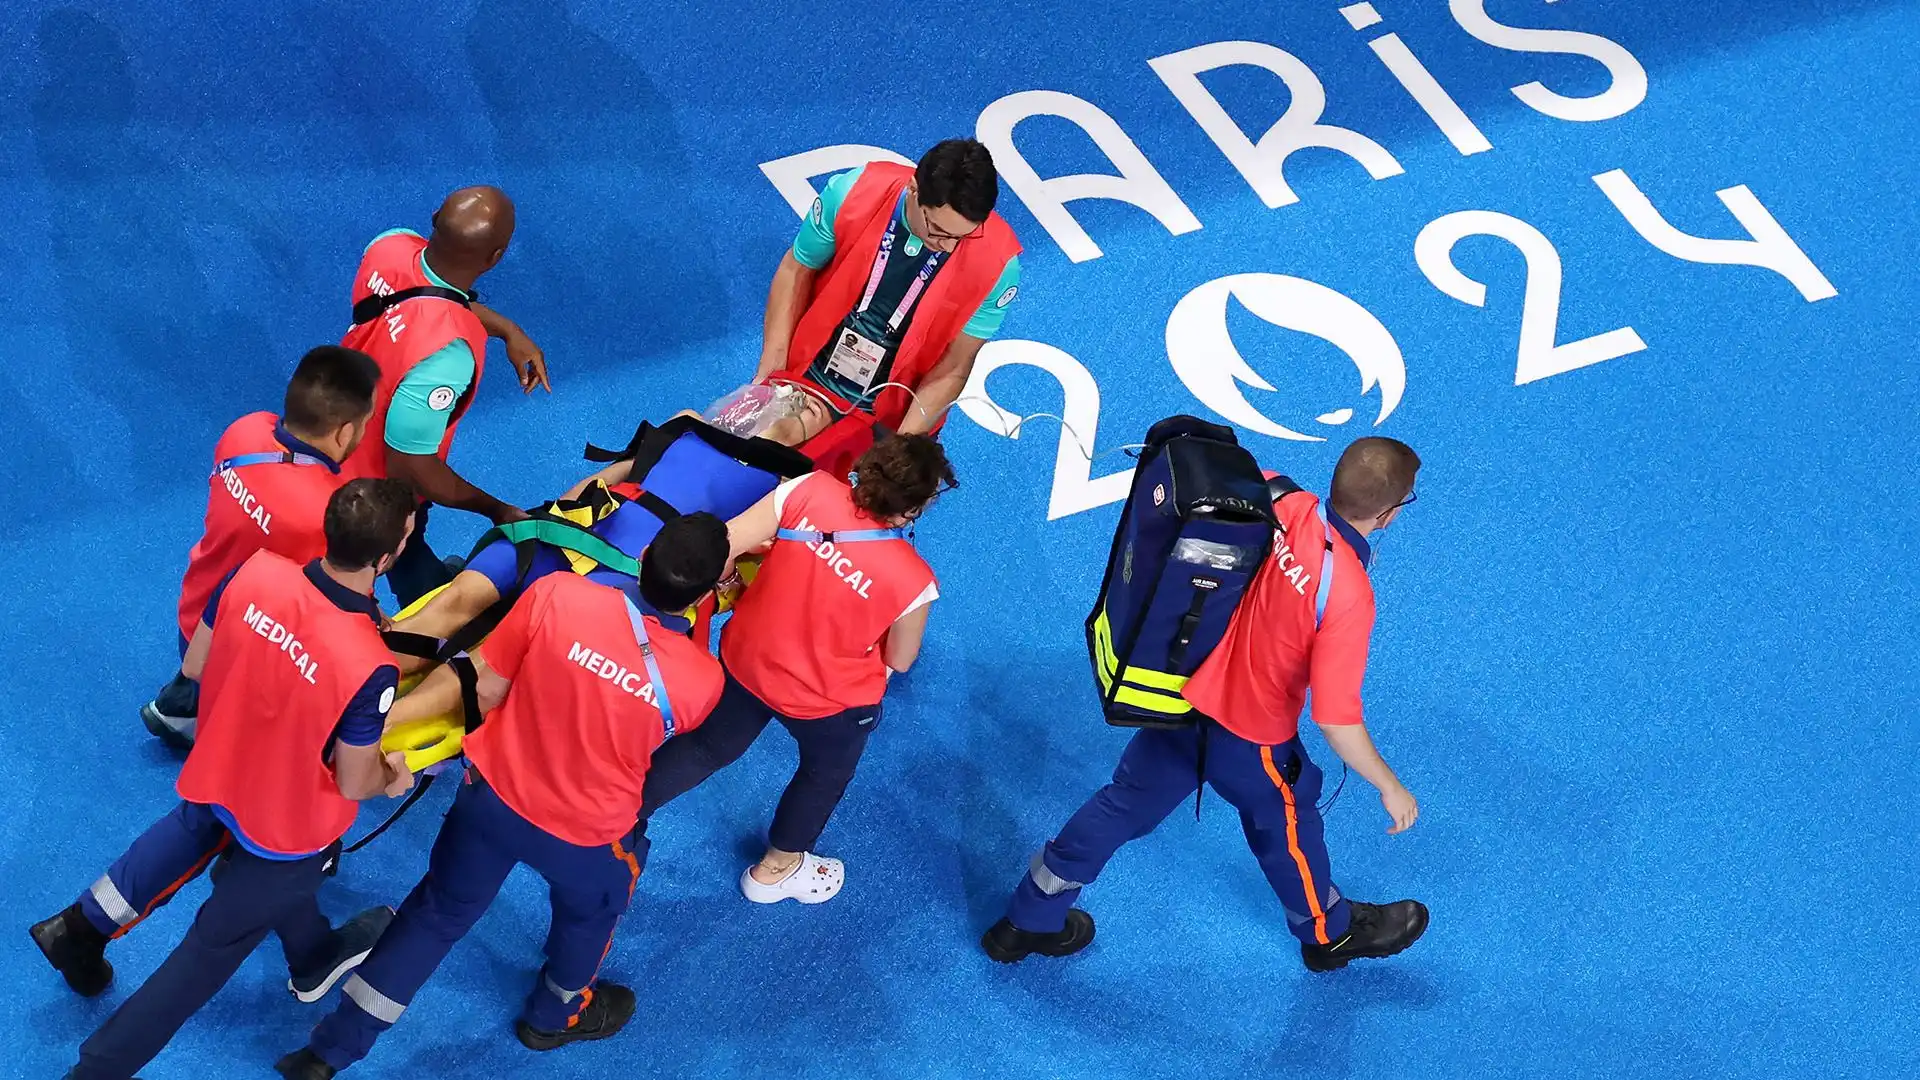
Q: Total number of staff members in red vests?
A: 7